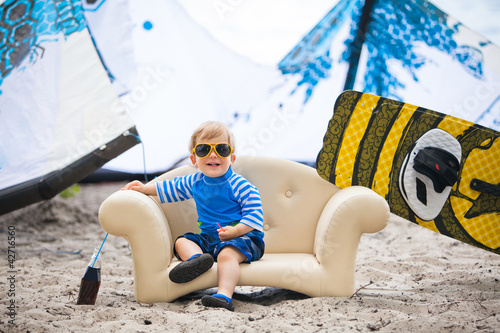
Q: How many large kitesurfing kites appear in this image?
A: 2